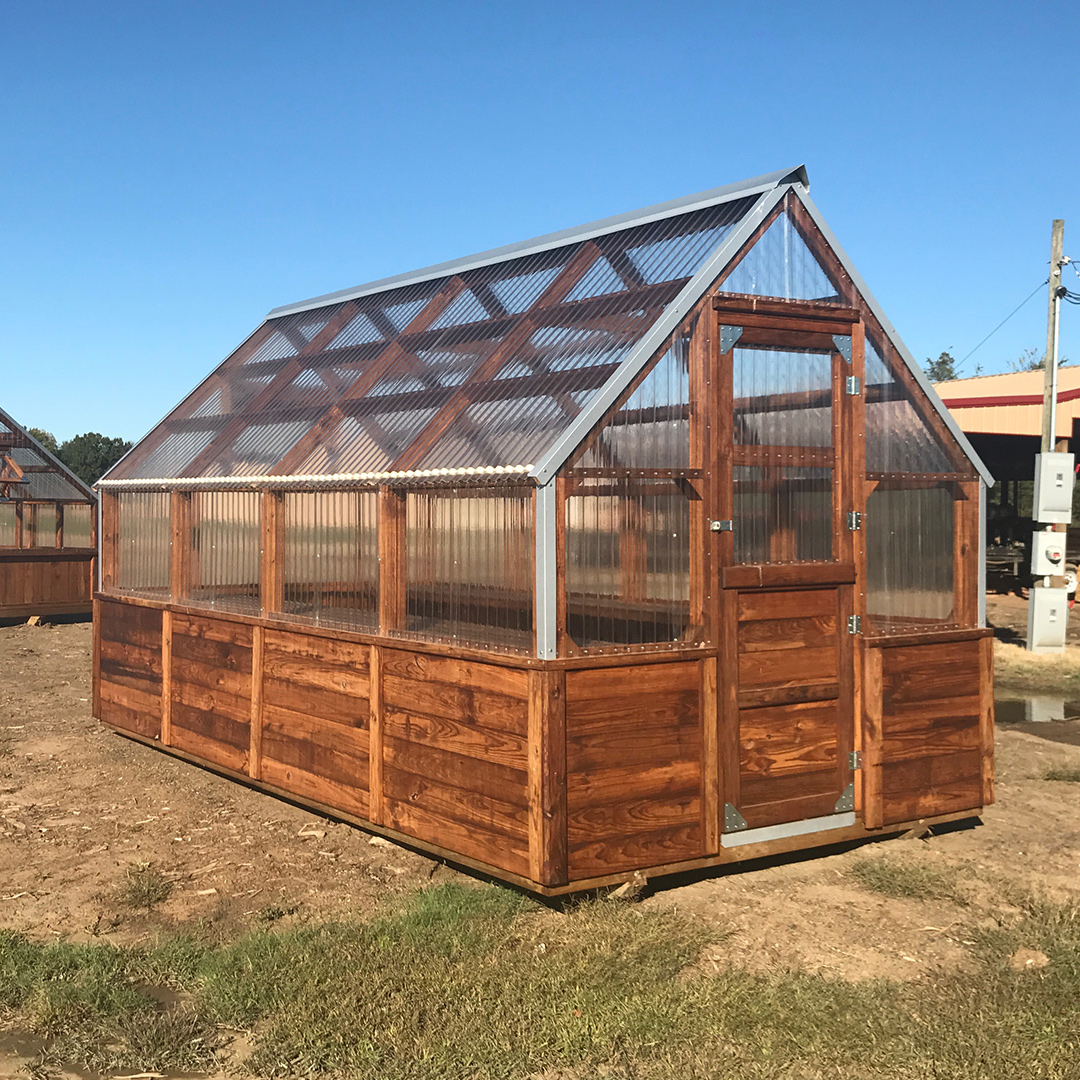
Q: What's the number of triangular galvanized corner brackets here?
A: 4